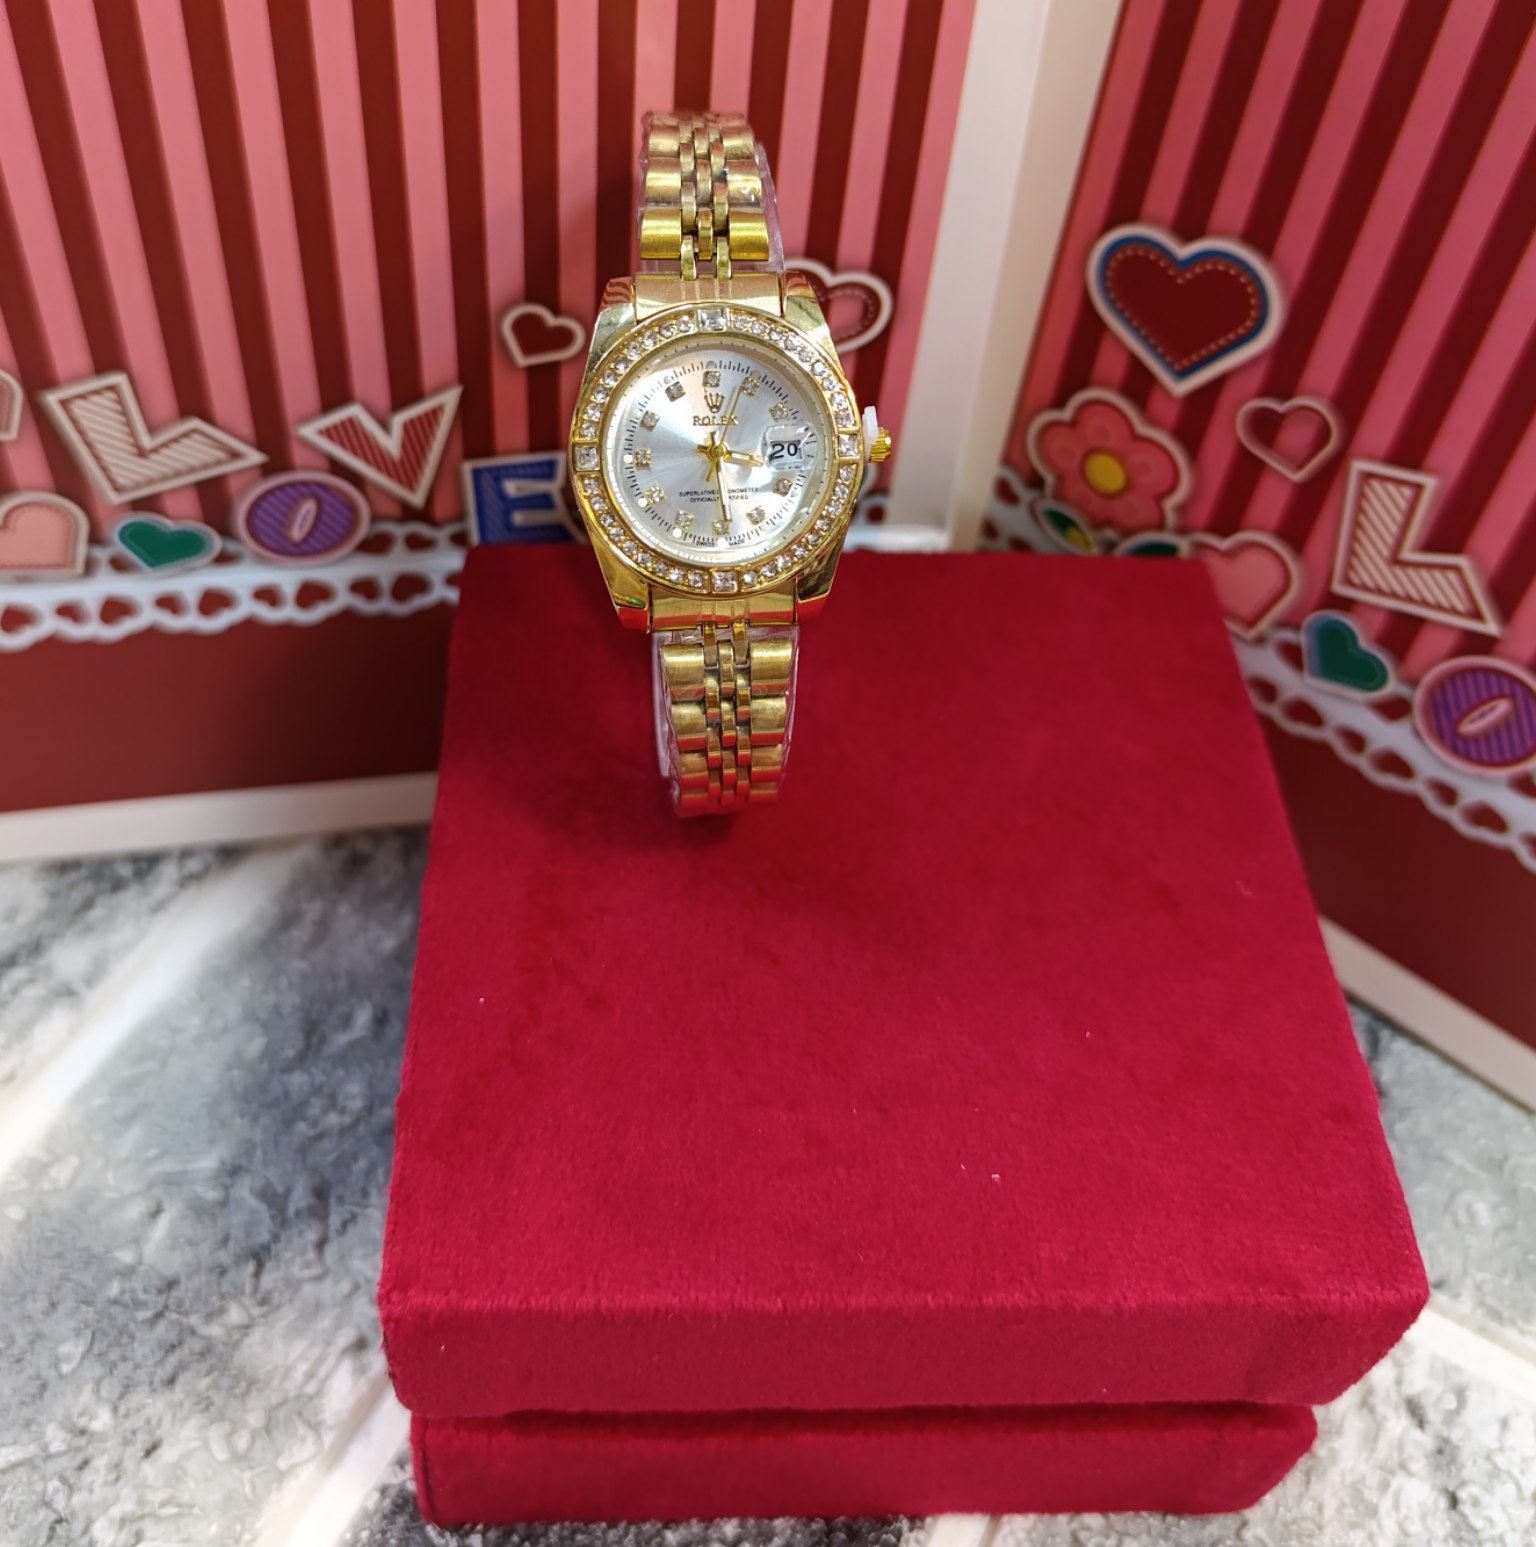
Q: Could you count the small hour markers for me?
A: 11